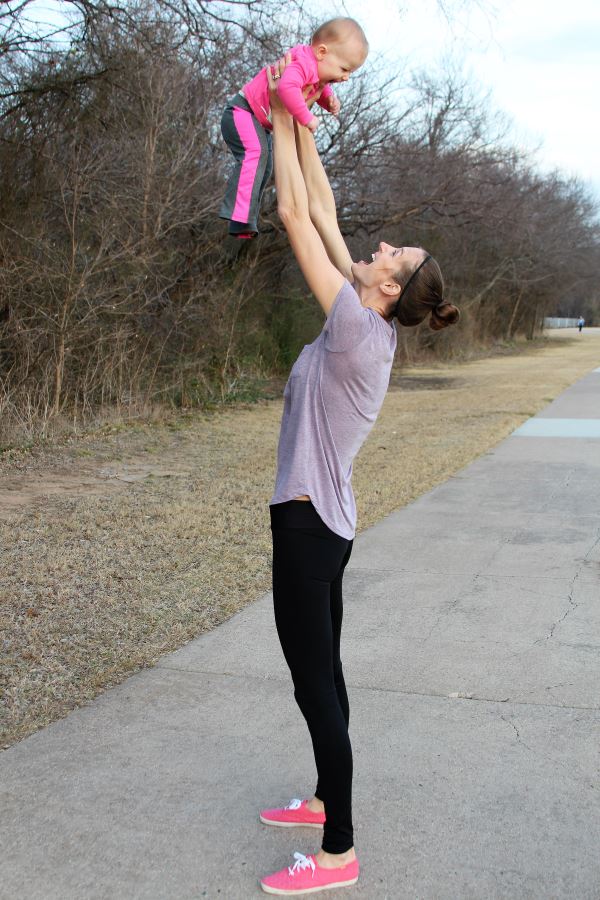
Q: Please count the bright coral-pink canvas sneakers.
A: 2